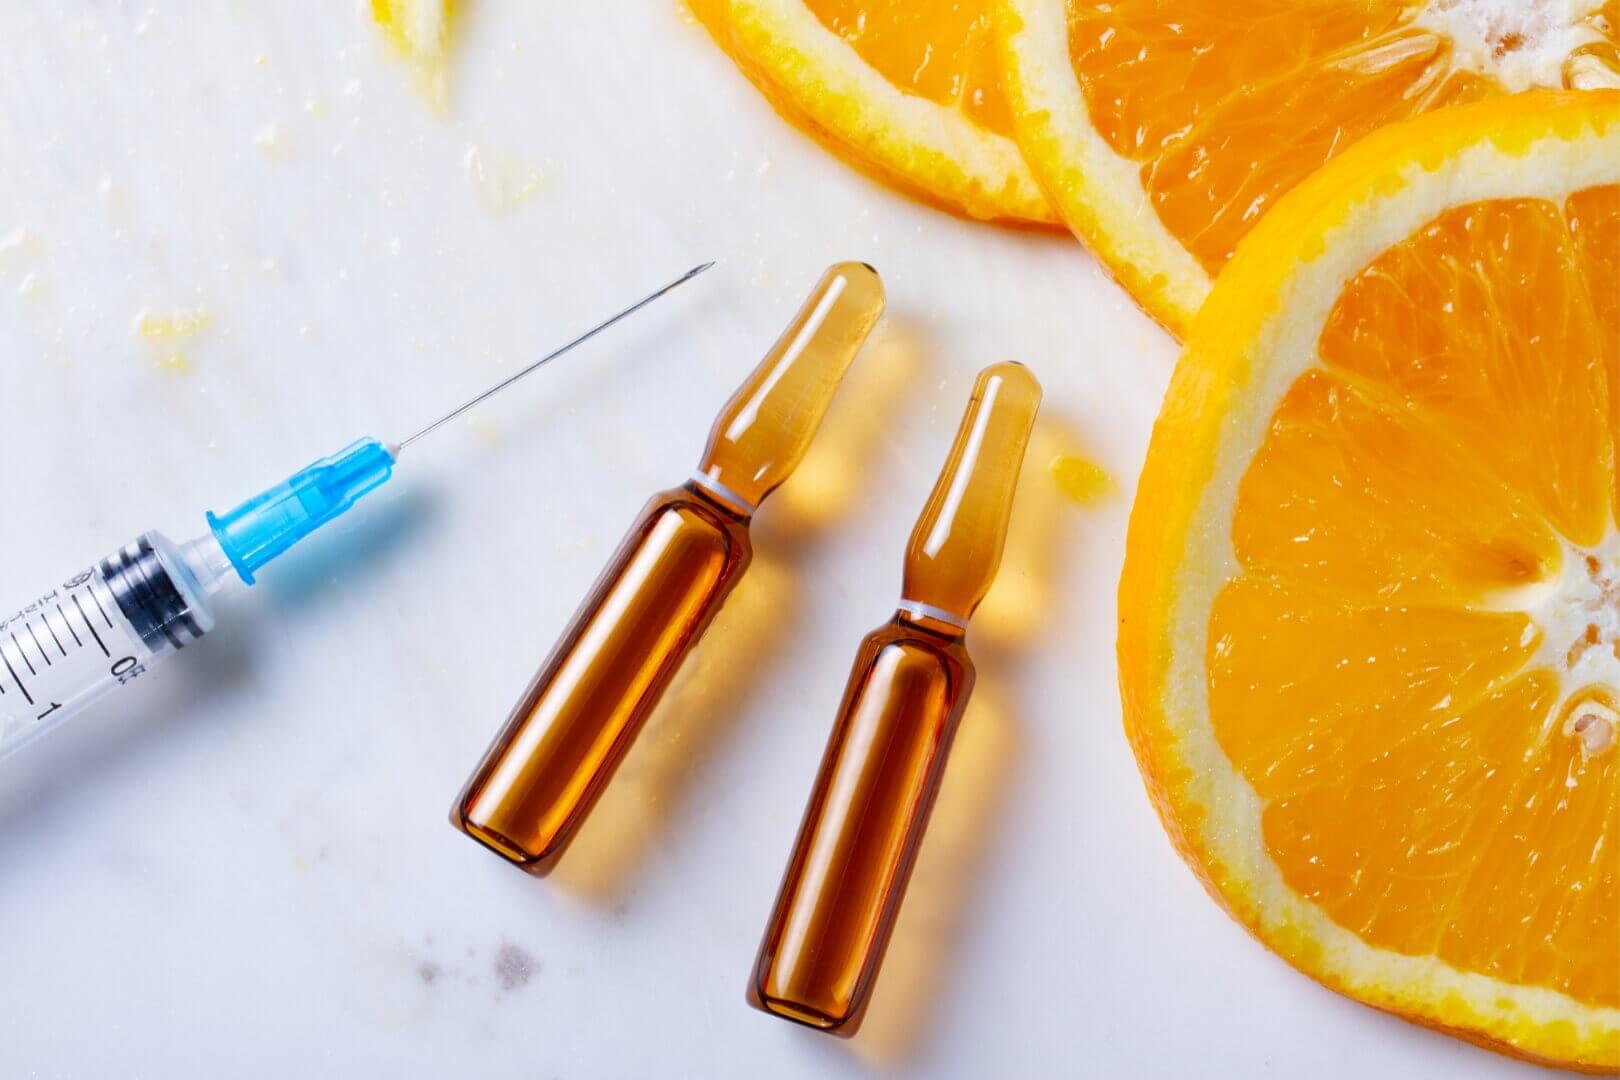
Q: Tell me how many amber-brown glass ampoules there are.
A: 2